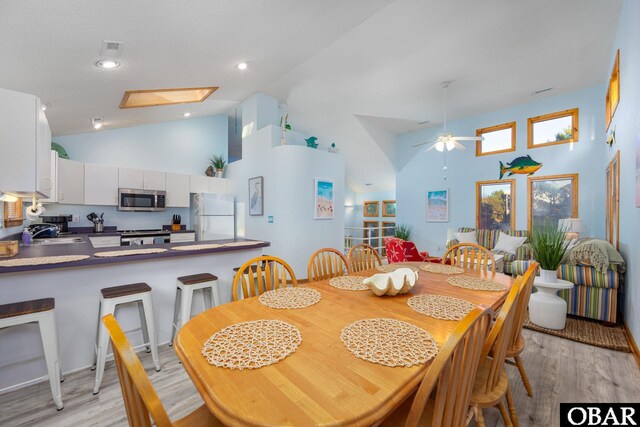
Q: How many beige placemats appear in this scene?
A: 12